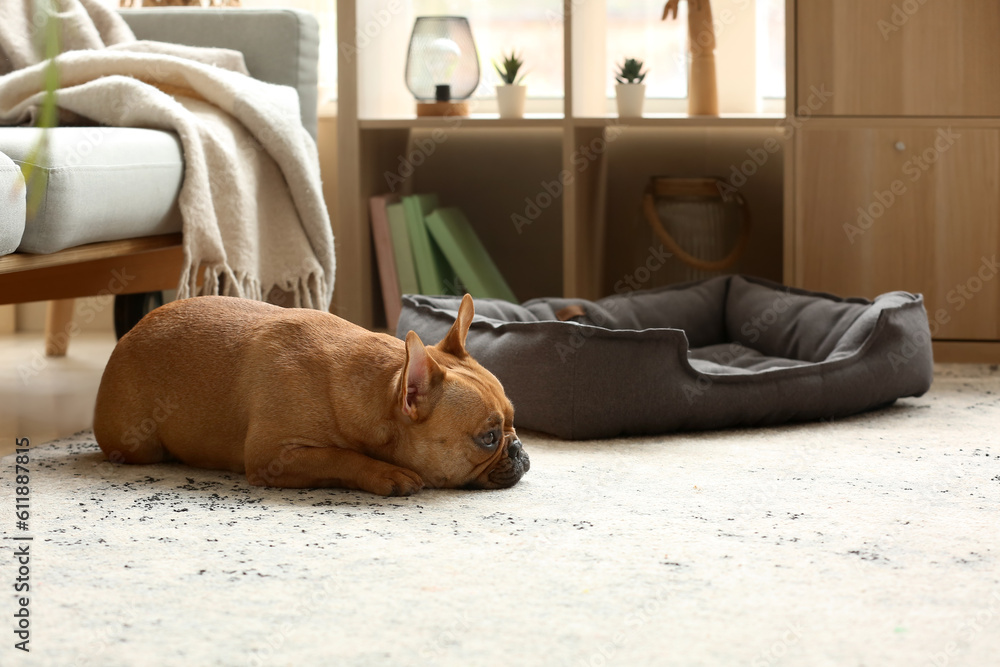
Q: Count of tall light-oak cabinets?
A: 1